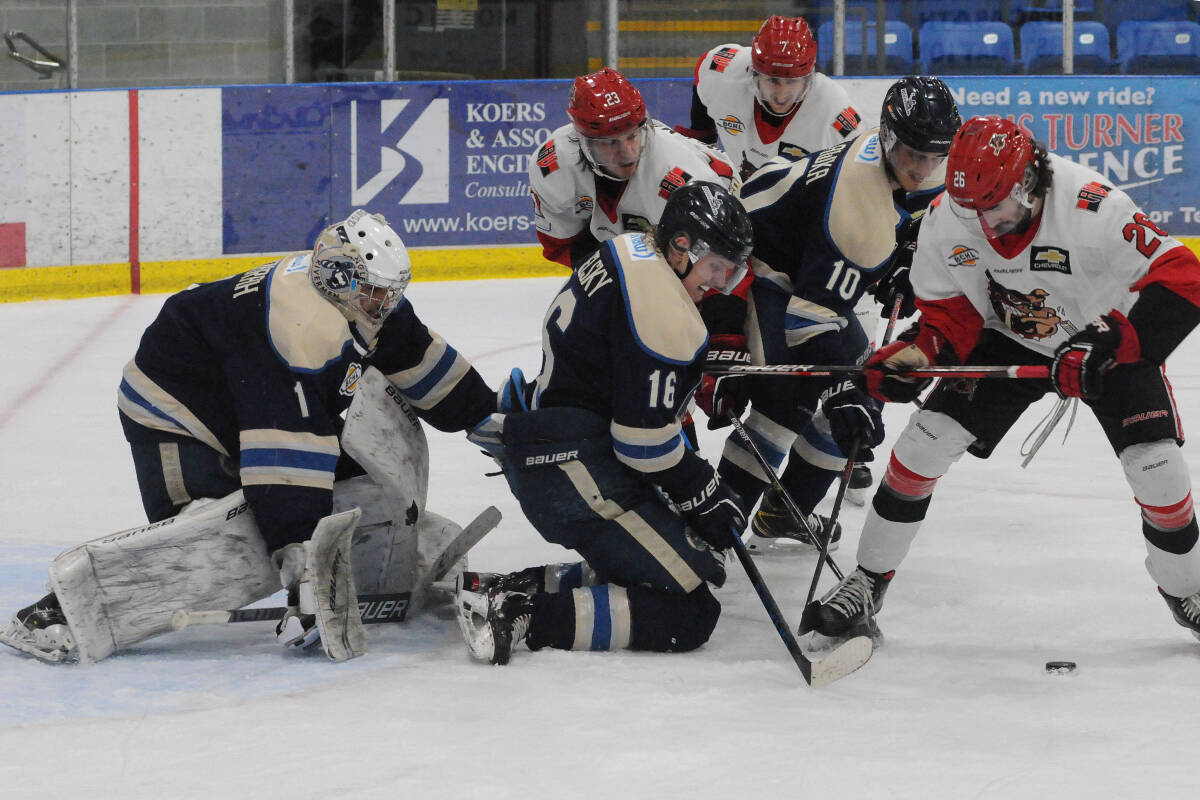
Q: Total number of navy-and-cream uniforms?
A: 3